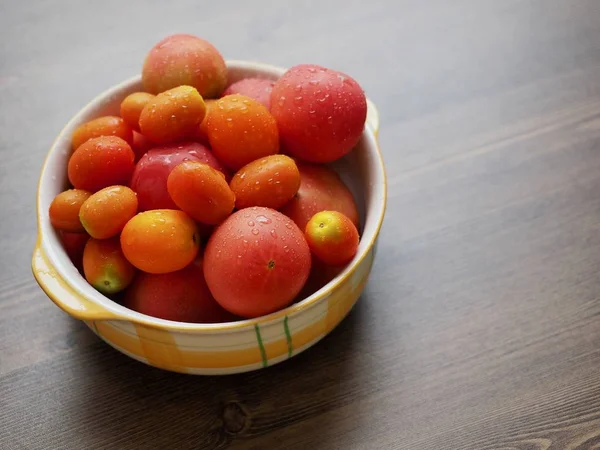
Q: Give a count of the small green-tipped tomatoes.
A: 2